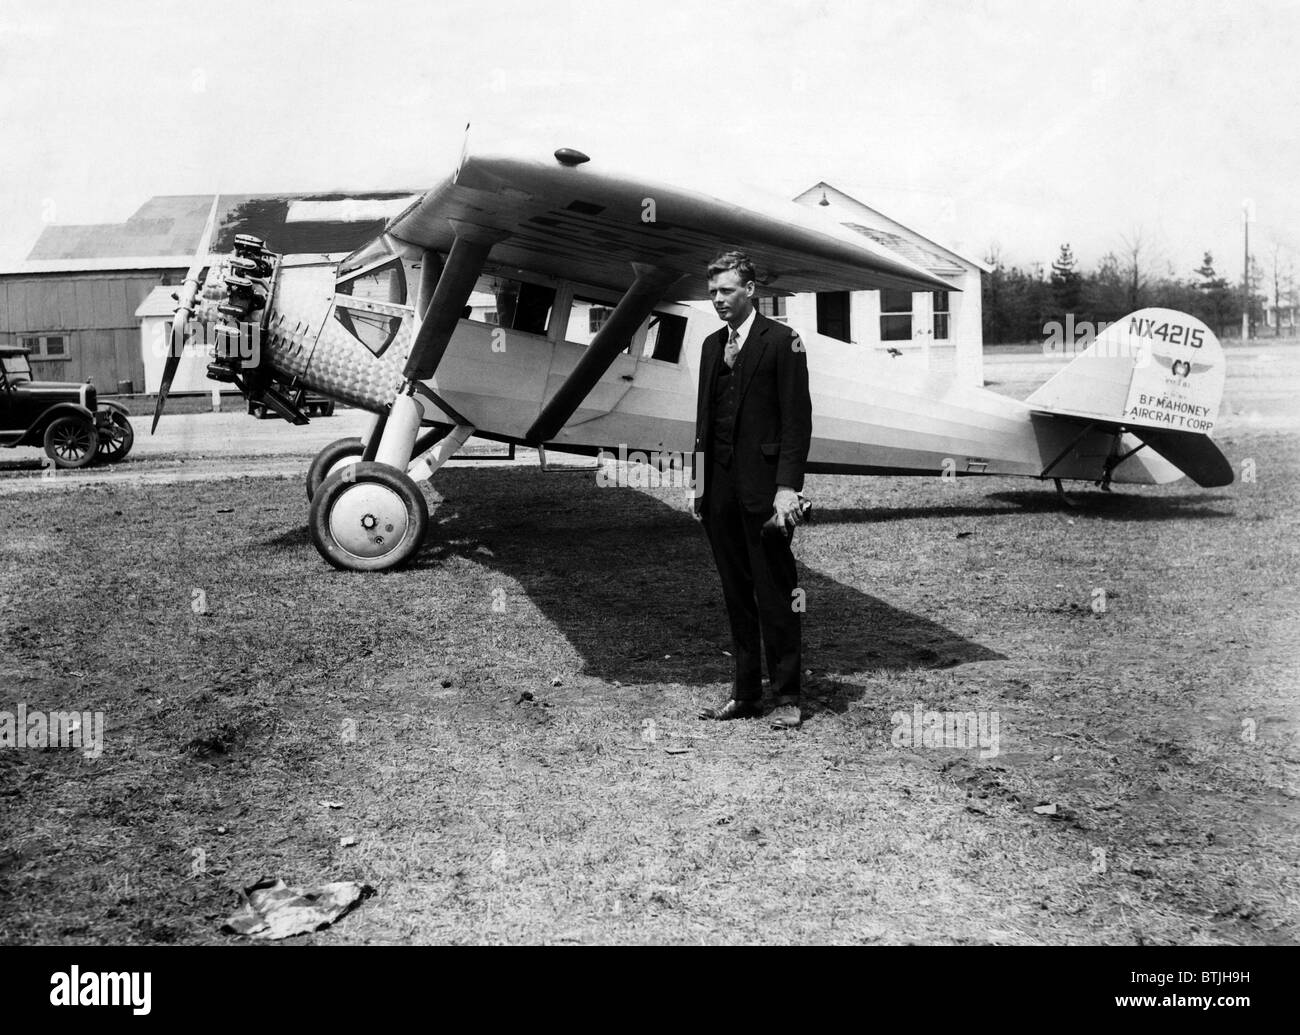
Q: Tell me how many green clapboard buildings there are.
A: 0